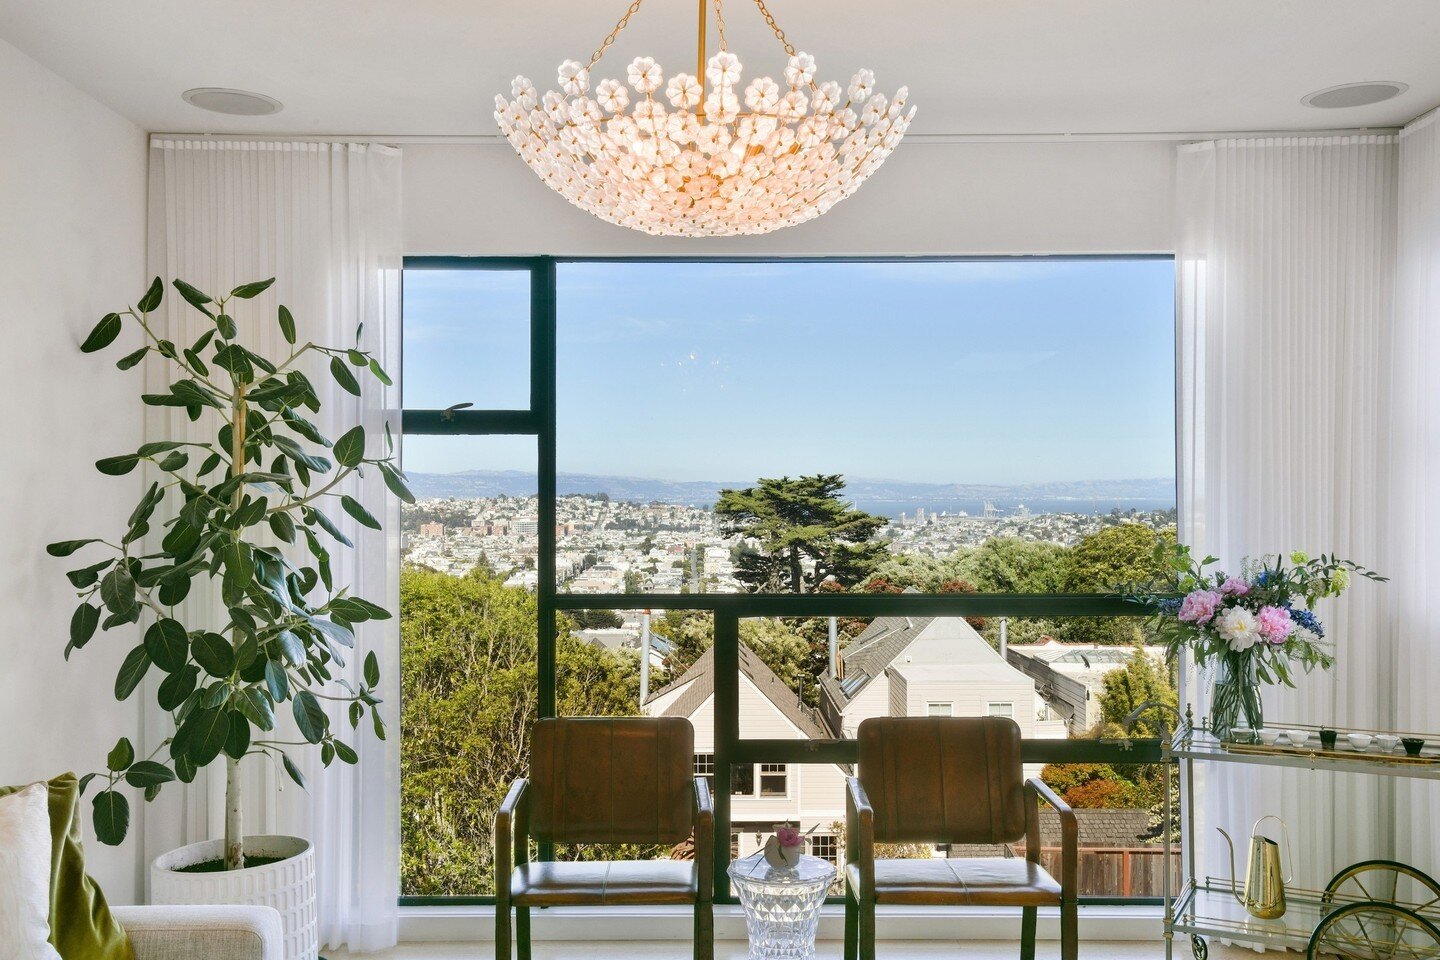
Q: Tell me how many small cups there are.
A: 7